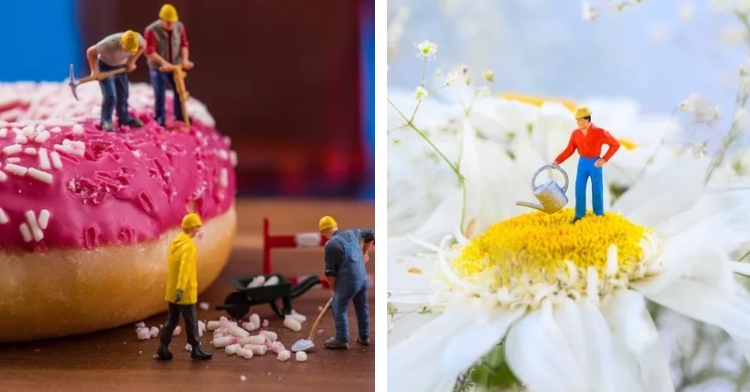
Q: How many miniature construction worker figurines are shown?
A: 4